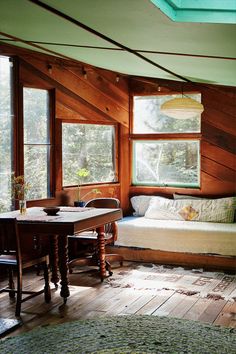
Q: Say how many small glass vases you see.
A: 1